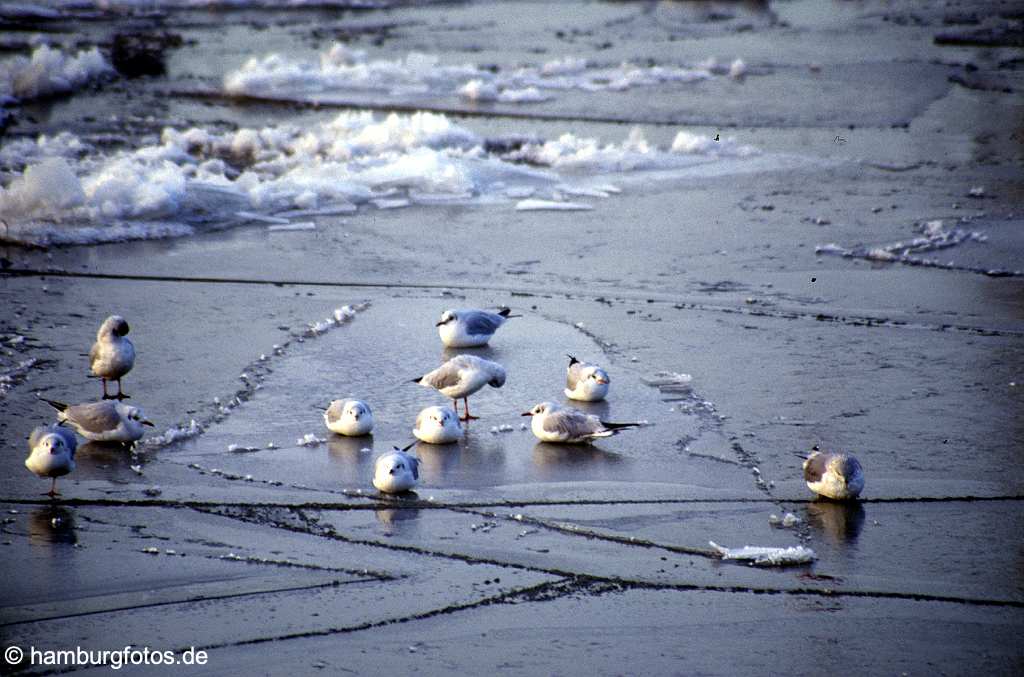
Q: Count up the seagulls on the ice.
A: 11